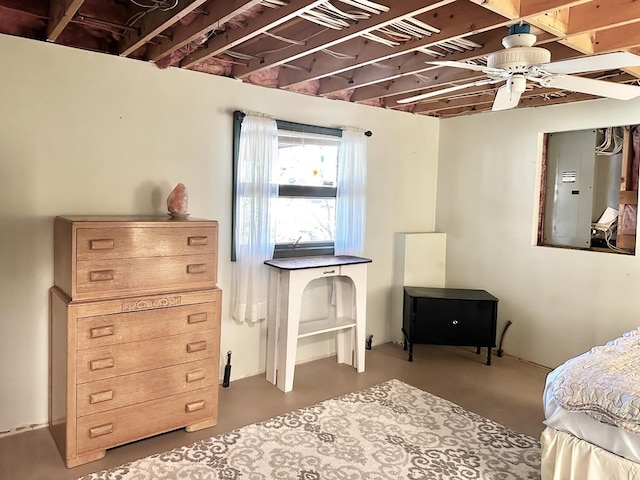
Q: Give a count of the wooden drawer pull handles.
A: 12